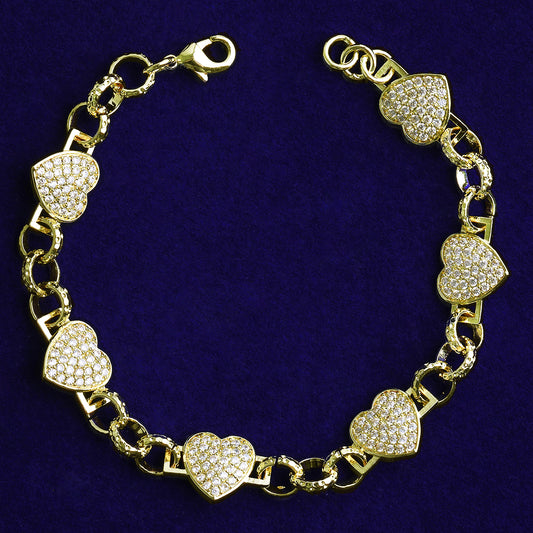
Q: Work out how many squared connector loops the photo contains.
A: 12